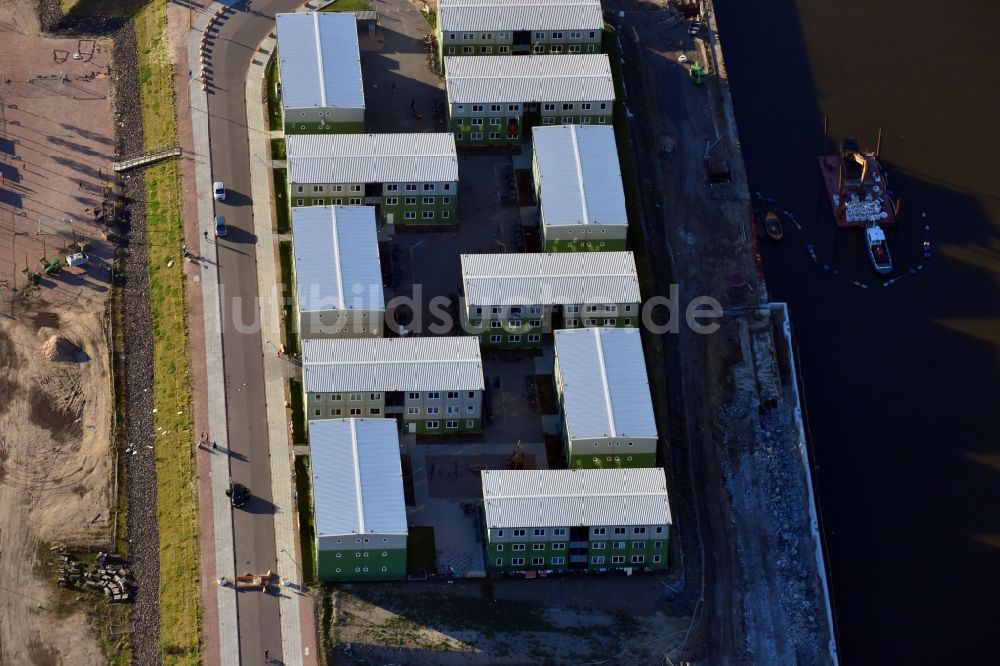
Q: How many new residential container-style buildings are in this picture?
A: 11